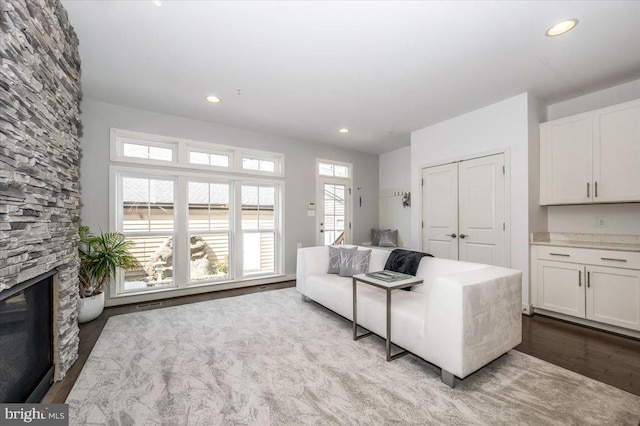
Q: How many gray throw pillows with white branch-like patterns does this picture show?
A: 2